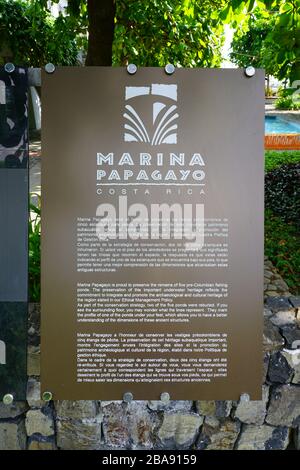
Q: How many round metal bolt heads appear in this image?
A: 10